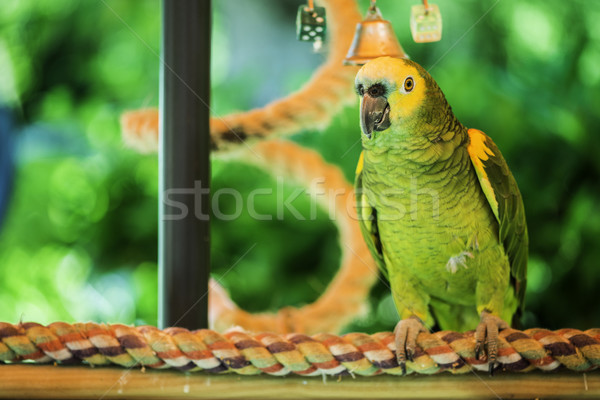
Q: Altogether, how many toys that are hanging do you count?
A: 3